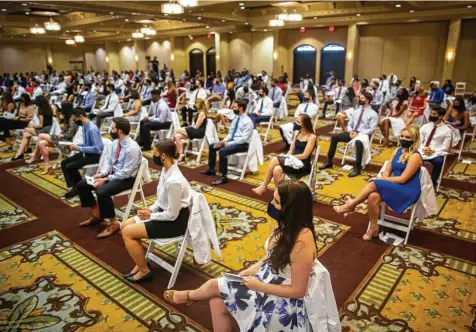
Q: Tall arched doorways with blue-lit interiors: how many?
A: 2